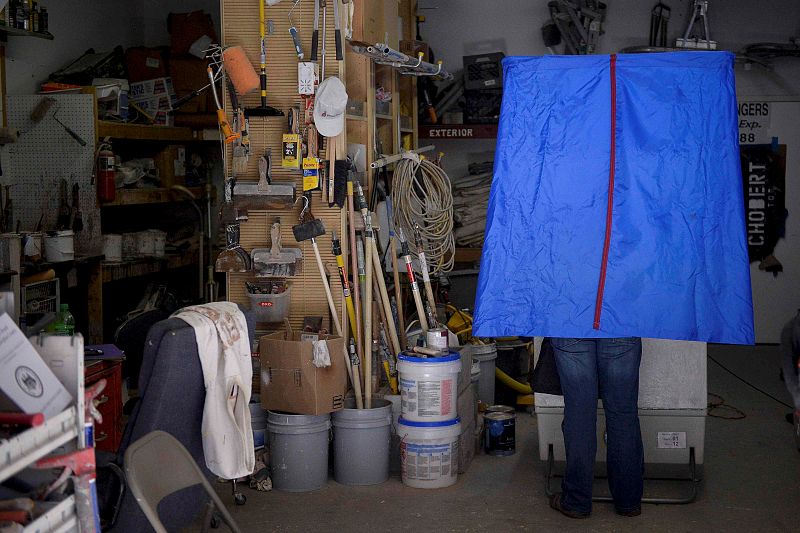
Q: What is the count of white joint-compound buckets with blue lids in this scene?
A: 2